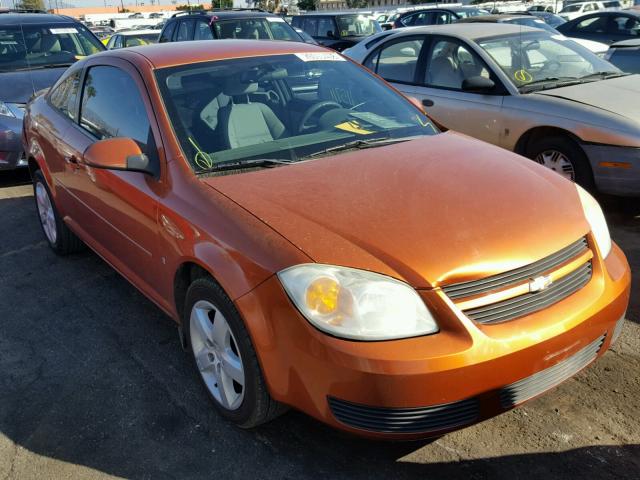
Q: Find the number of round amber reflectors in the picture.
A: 1